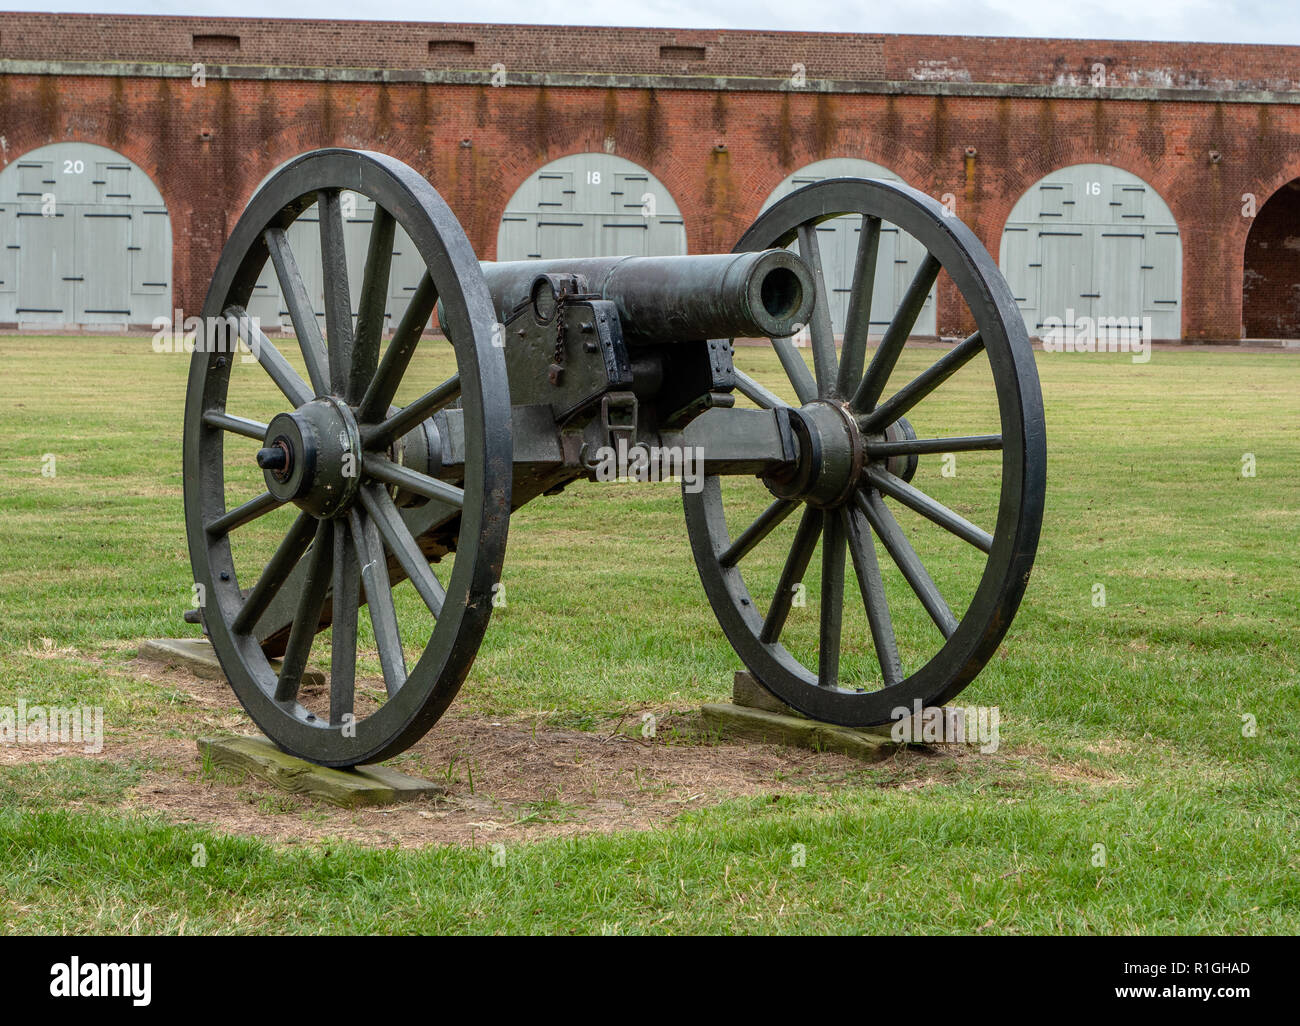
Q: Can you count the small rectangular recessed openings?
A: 3